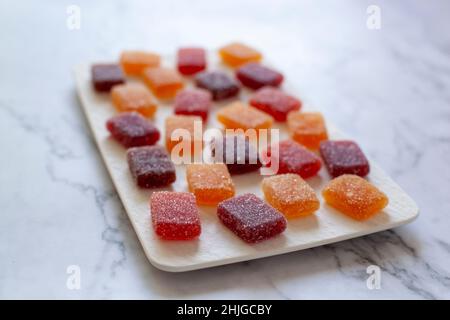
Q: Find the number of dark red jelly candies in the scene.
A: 8